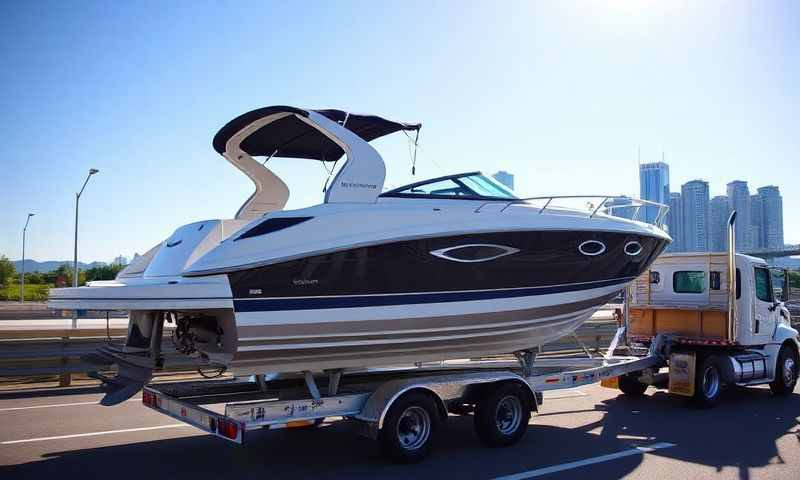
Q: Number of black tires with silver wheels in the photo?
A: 4